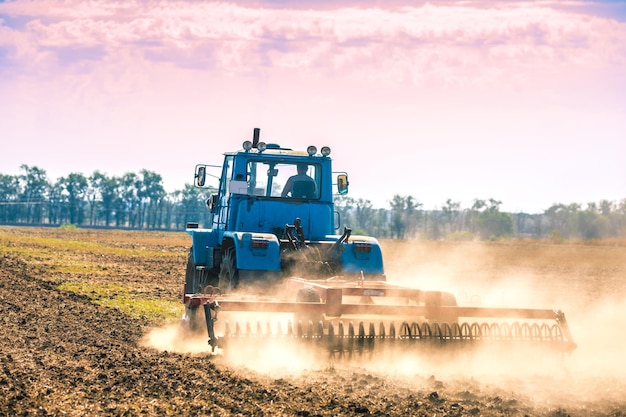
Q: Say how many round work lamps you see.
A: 4